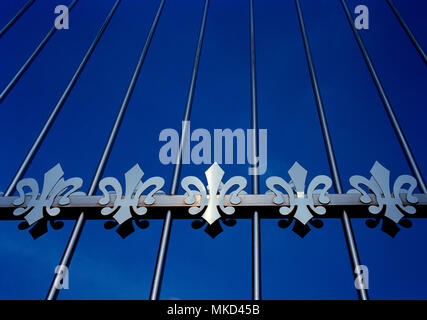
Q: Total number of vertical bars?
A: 9